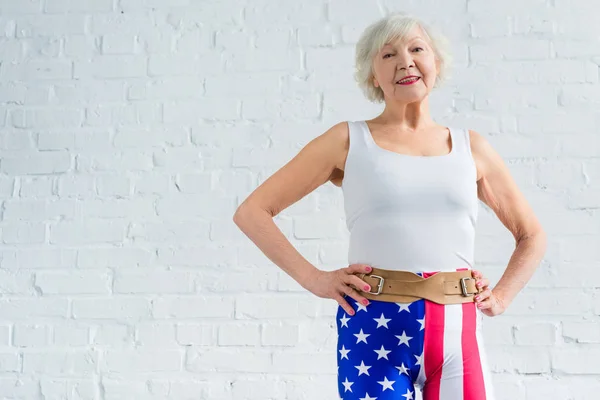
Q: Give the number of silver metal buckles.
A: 2